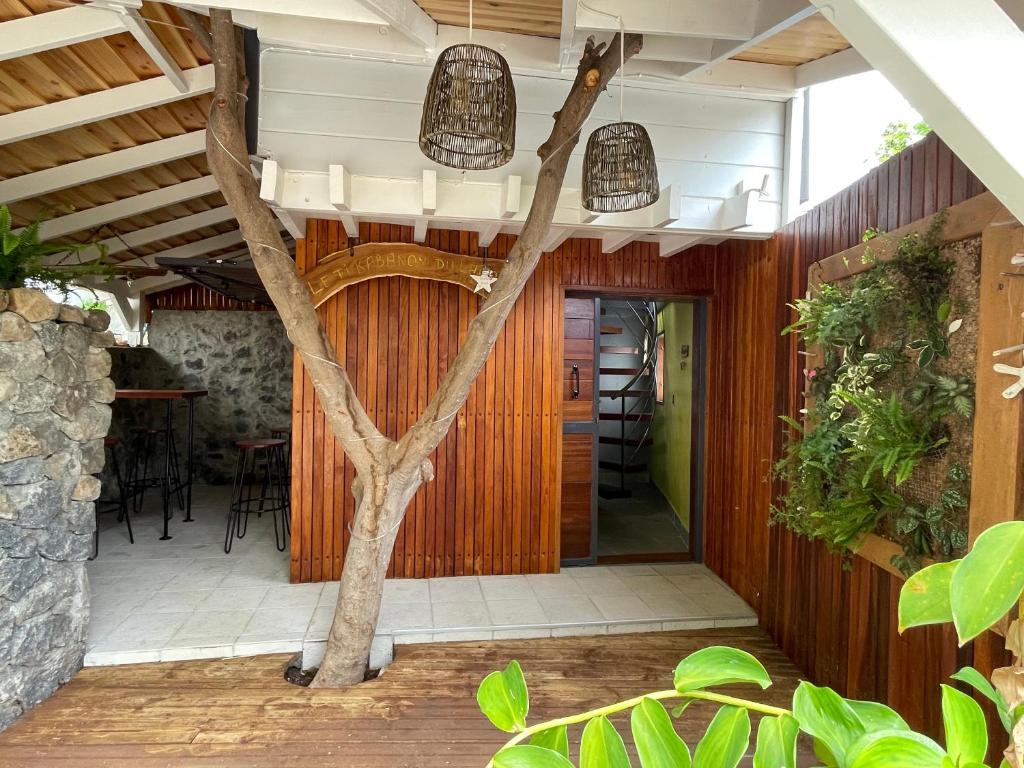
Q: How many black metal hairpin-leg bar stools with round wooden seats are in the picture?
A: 4